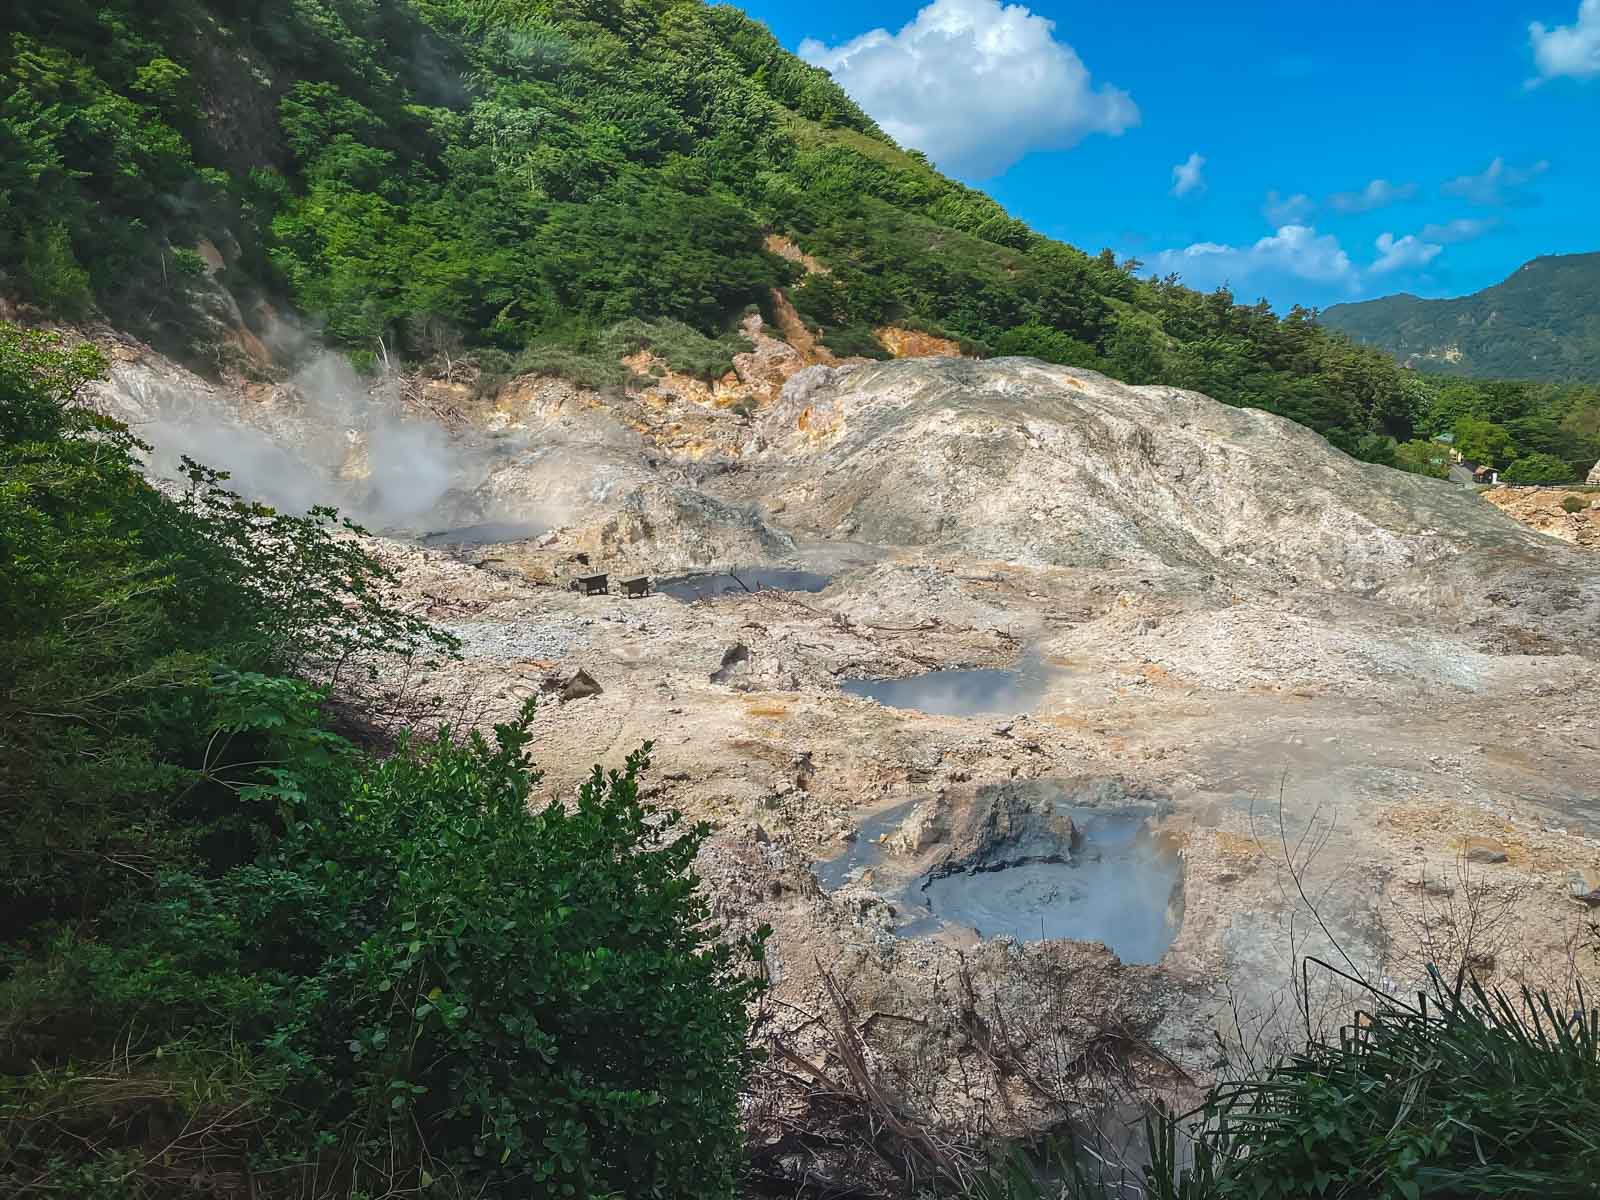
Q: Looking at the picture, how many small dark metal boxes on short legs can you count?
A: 2